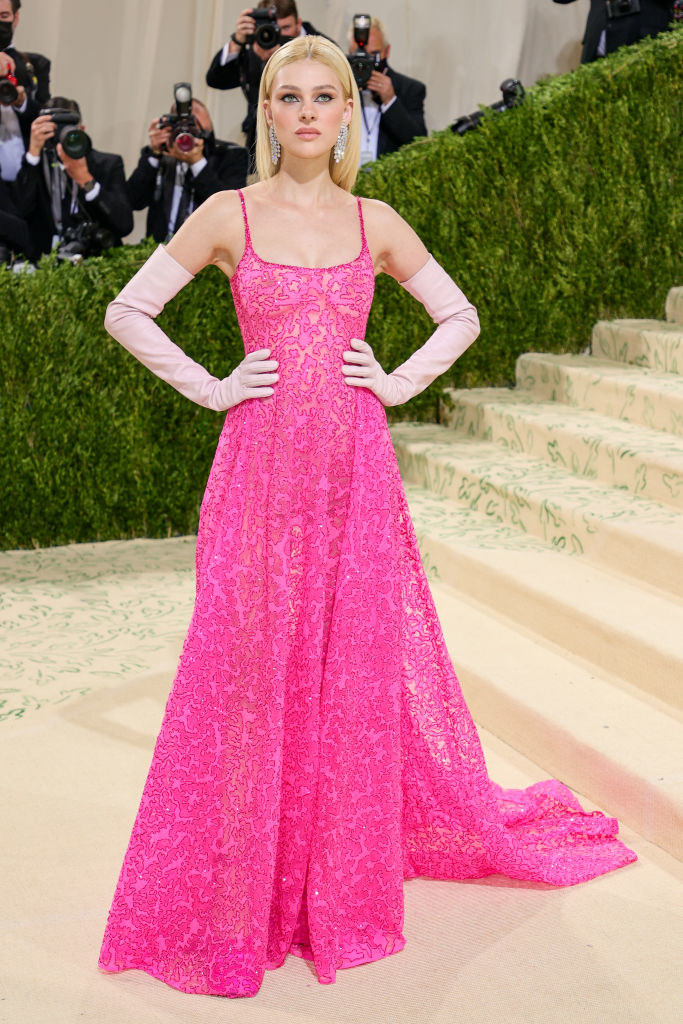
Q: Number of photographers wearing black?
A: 6